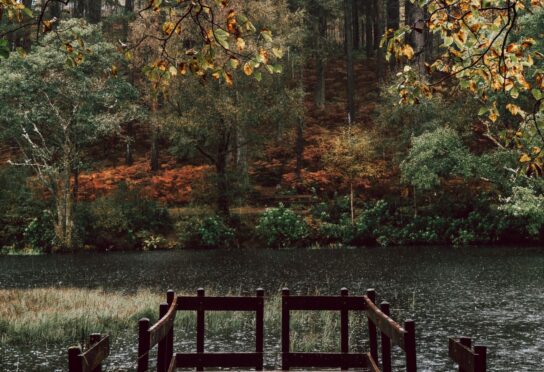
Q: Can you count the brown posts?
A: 14